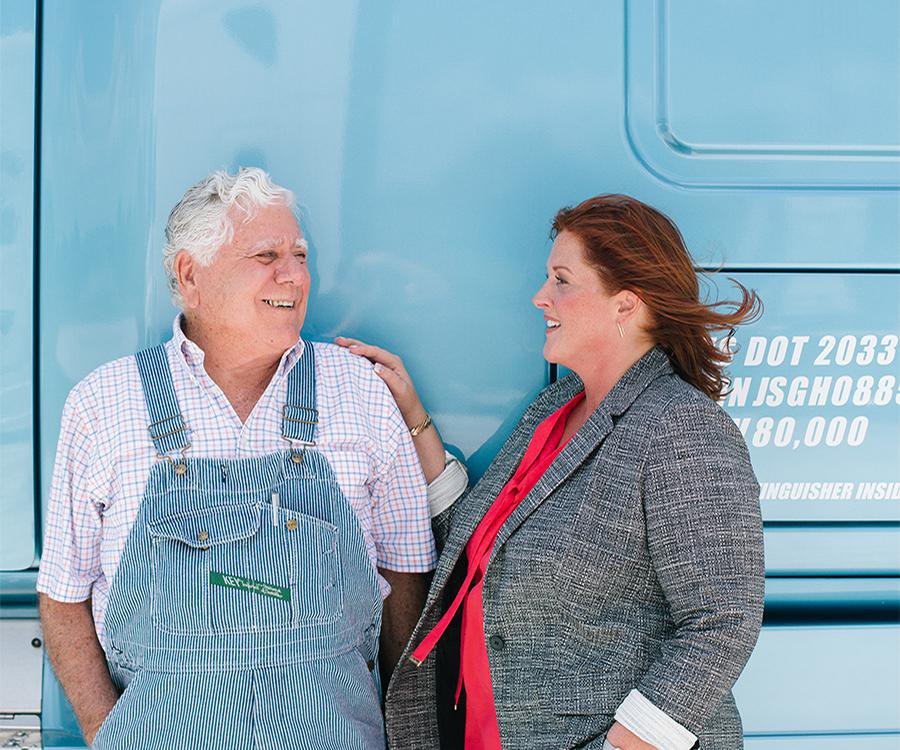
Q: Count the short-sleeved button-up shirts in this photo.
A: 1